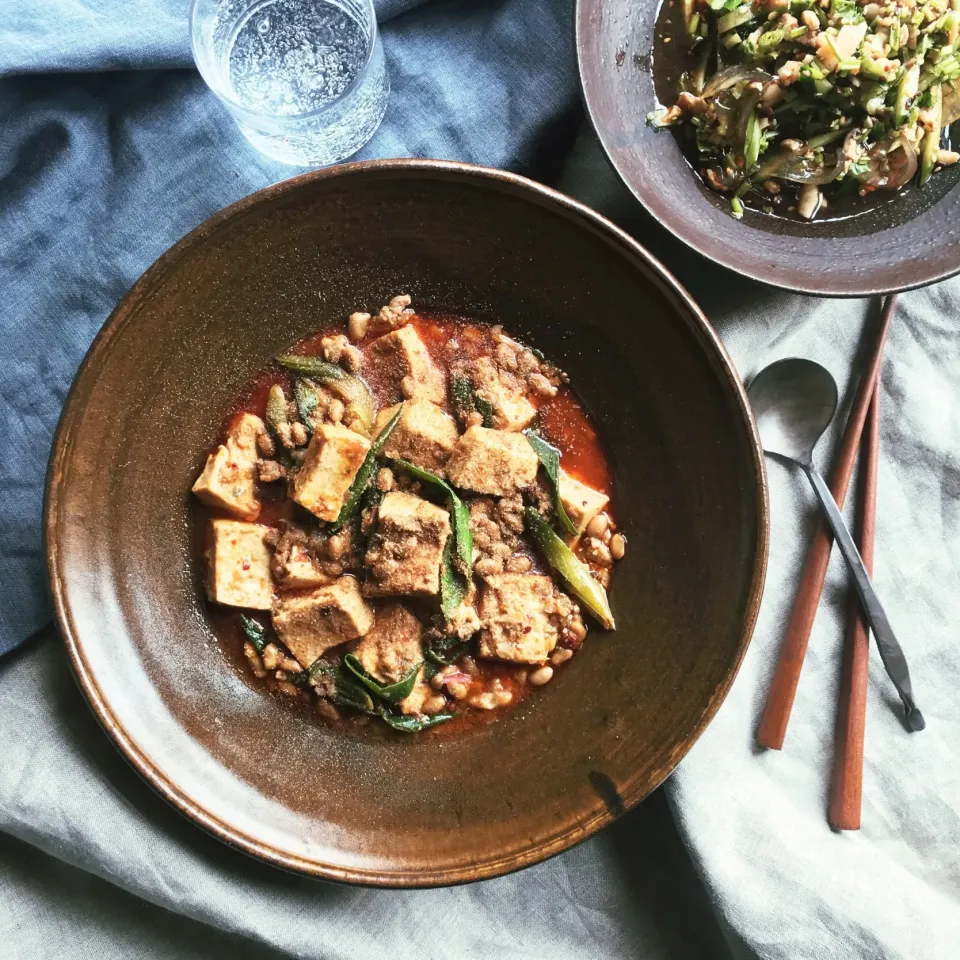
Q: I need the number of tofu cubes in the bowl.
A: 13